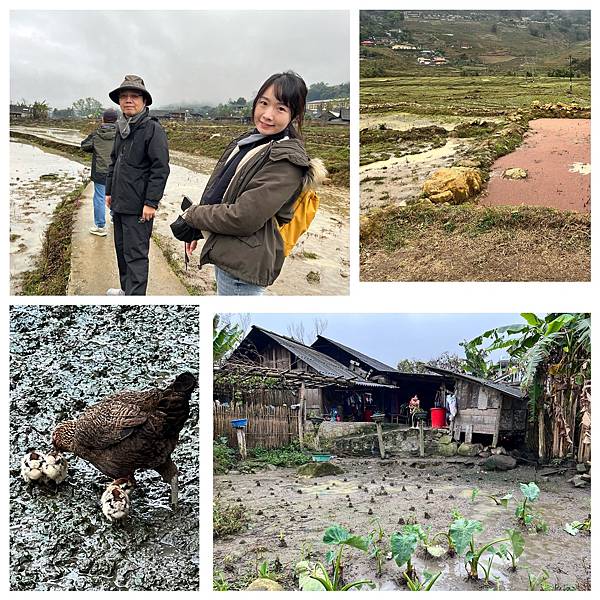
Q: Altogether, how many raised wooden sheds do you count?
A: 1